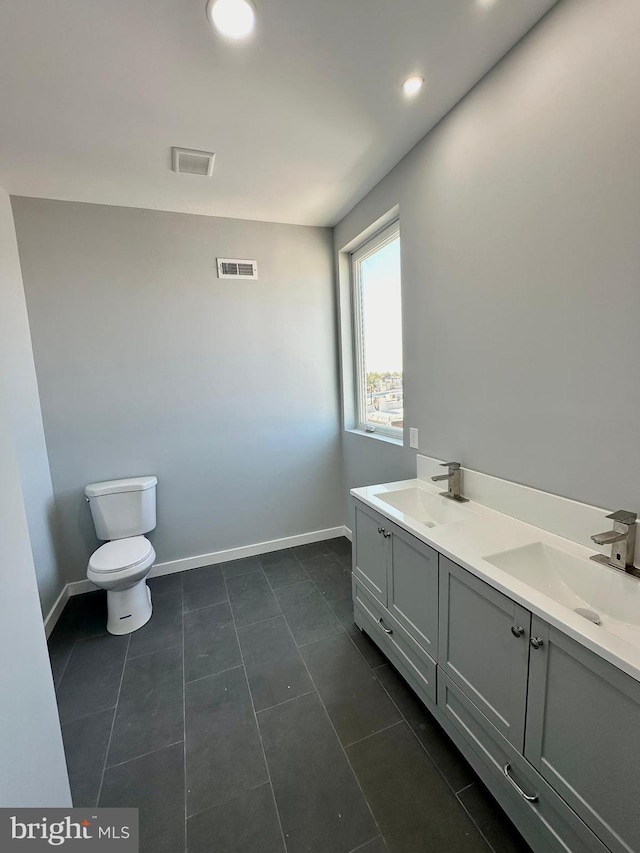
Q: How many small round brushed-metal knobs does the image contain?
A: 4